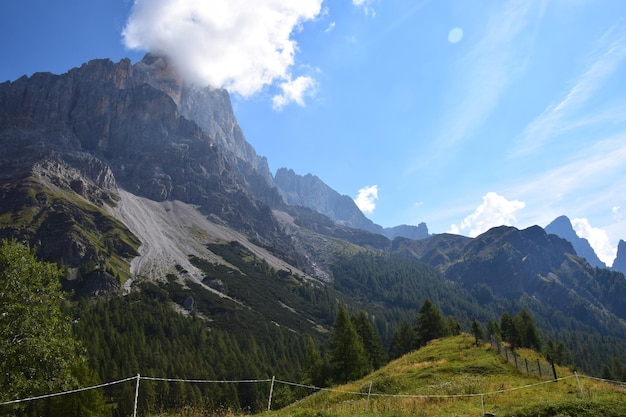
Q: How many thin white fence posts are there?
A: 5